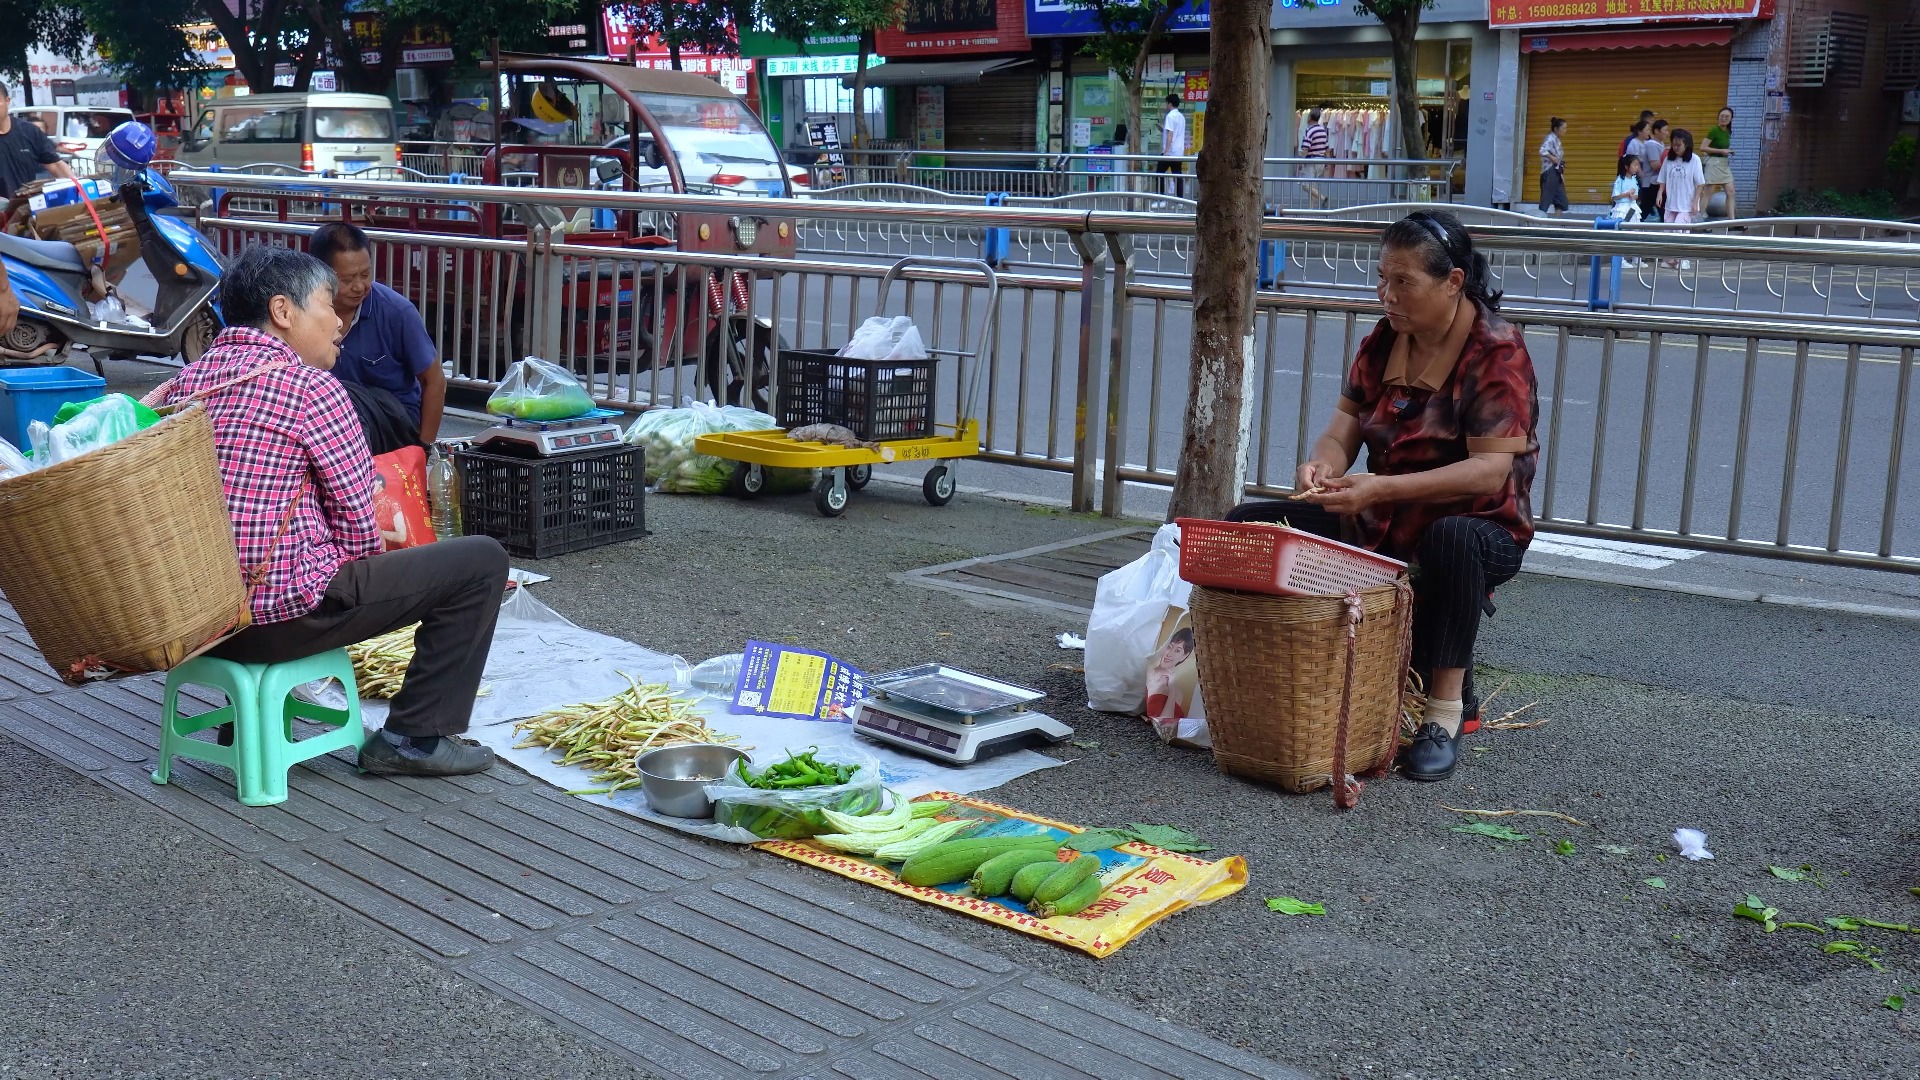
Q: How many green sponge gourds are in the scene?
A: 5